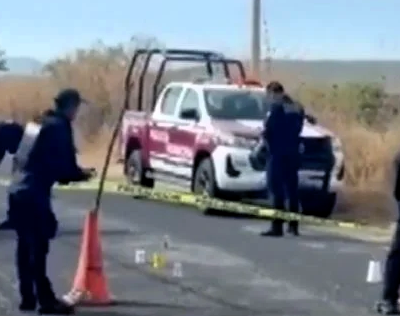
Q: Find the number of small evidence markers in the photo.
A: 5